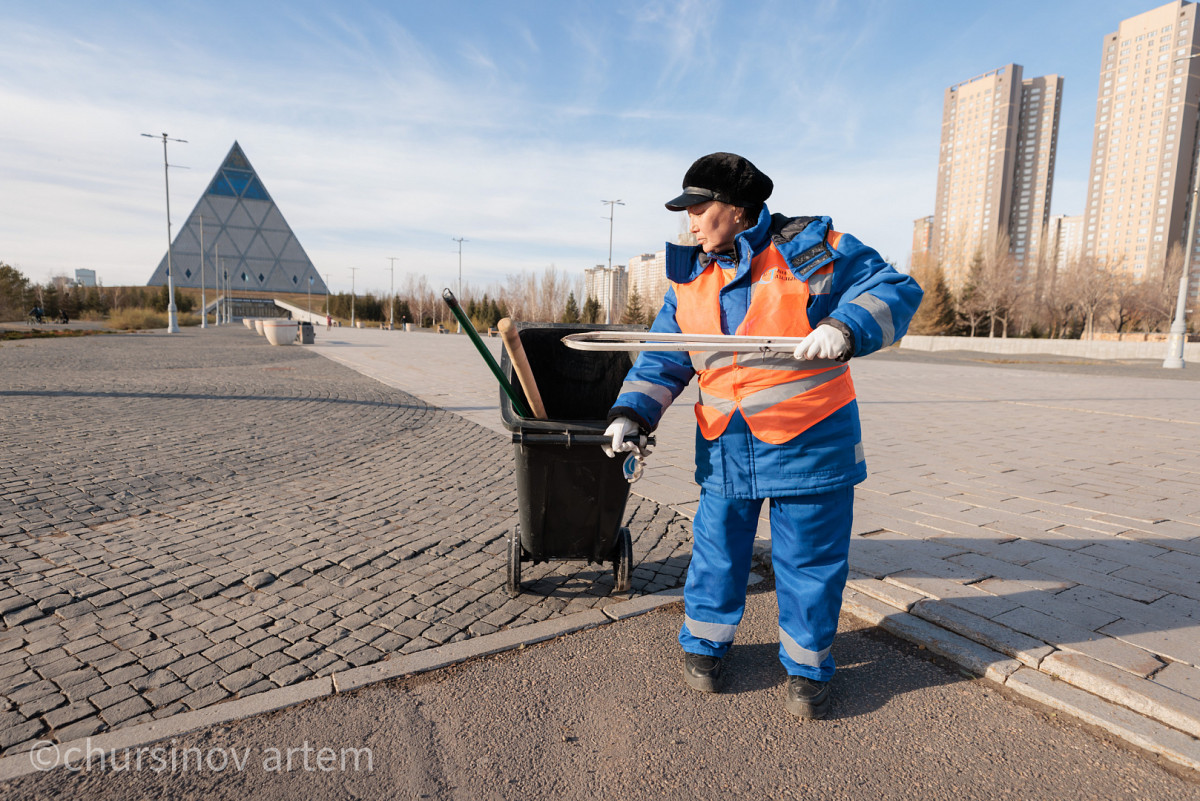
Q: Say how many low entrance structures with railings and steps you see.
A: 1